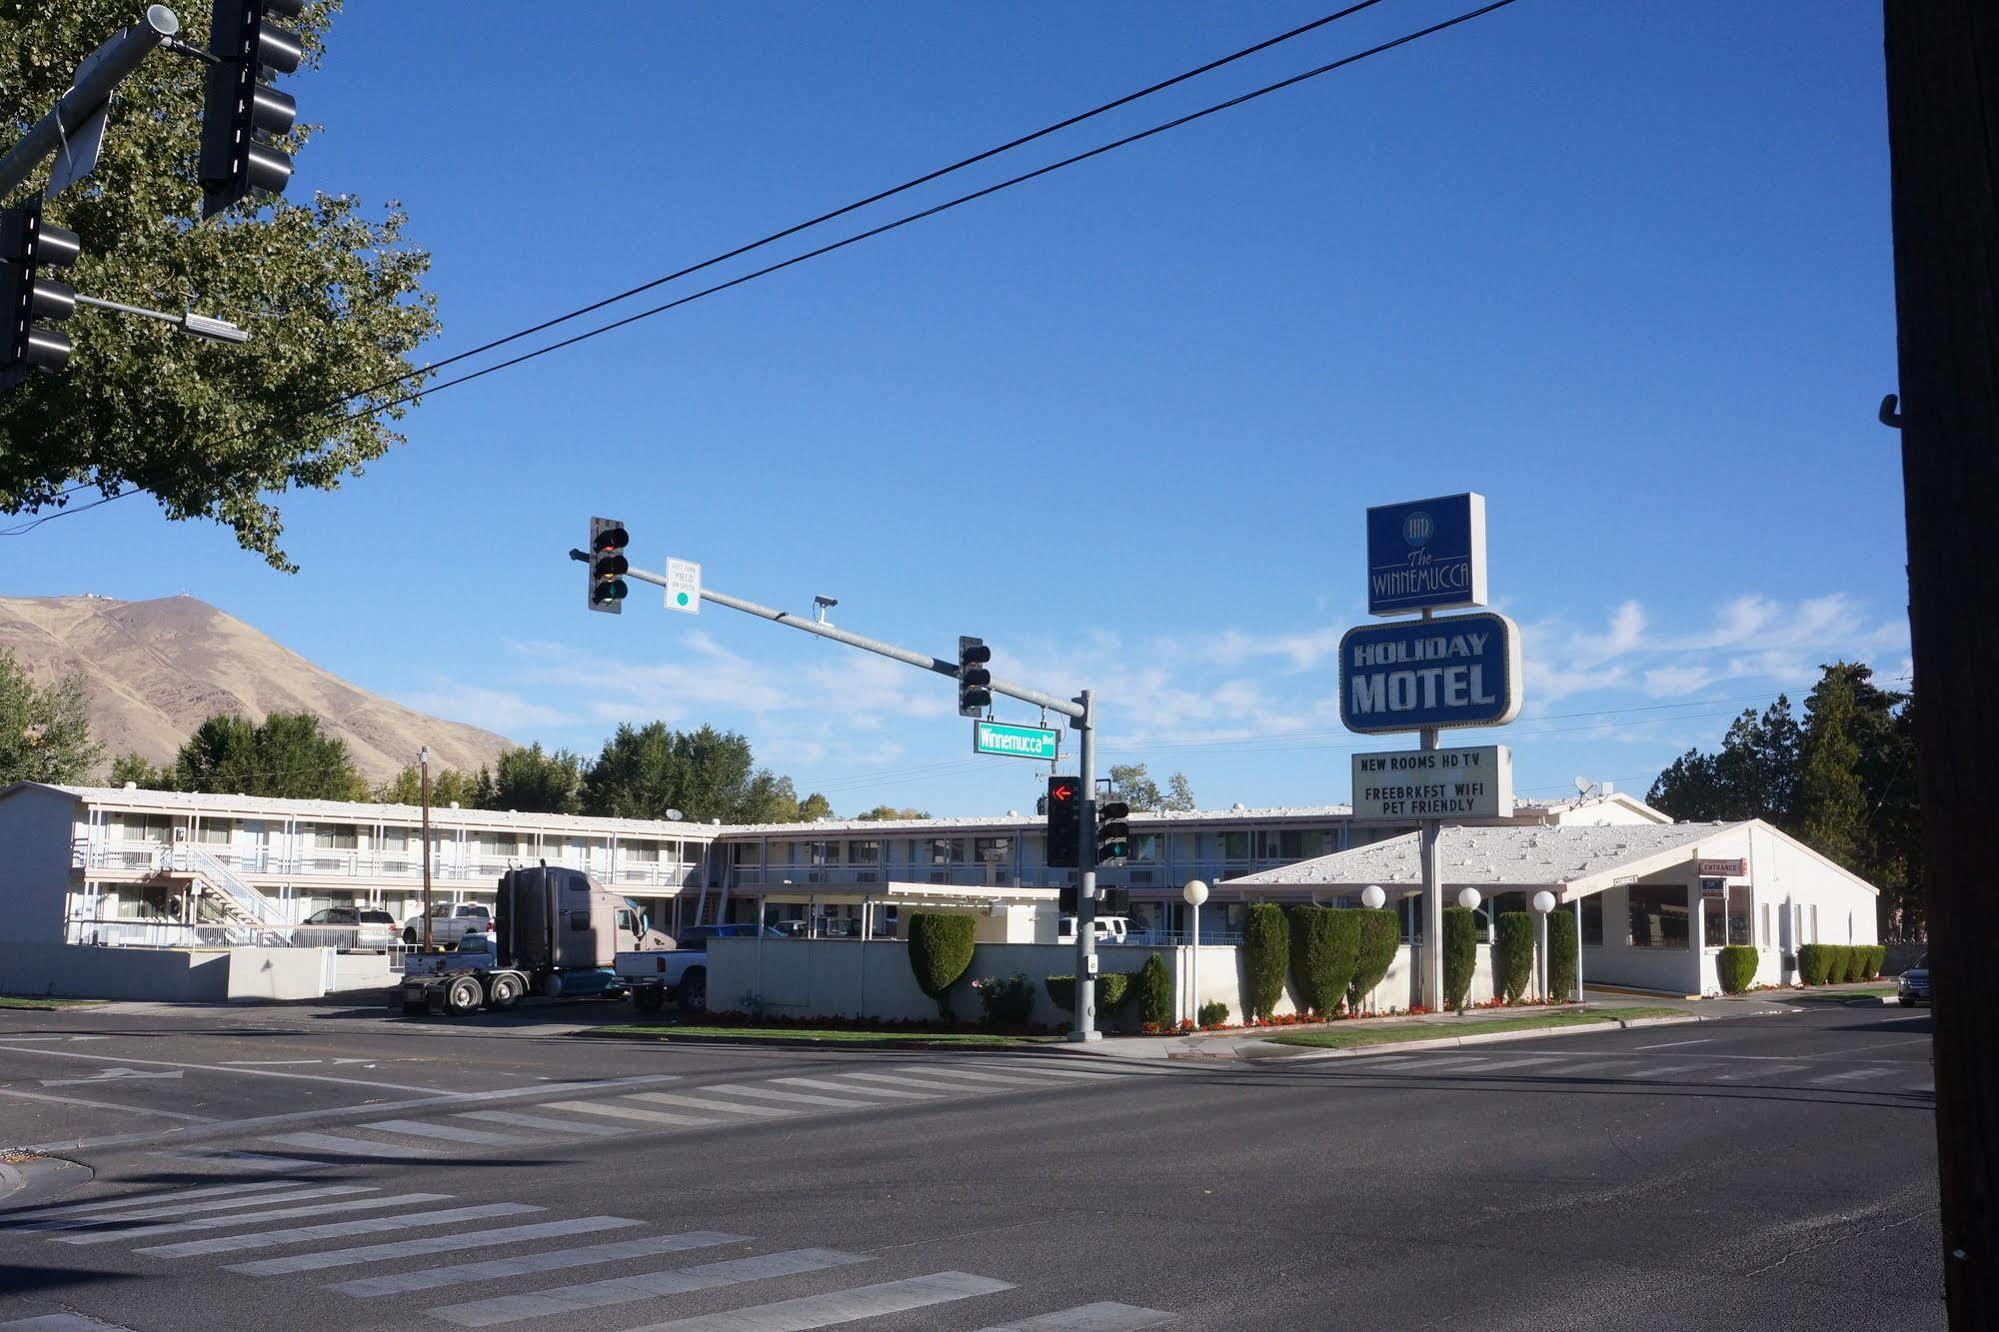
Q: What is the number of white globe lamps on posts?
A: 4